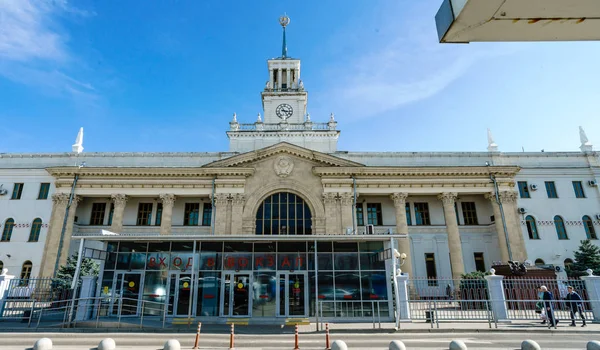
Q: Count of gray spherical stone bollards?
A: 8